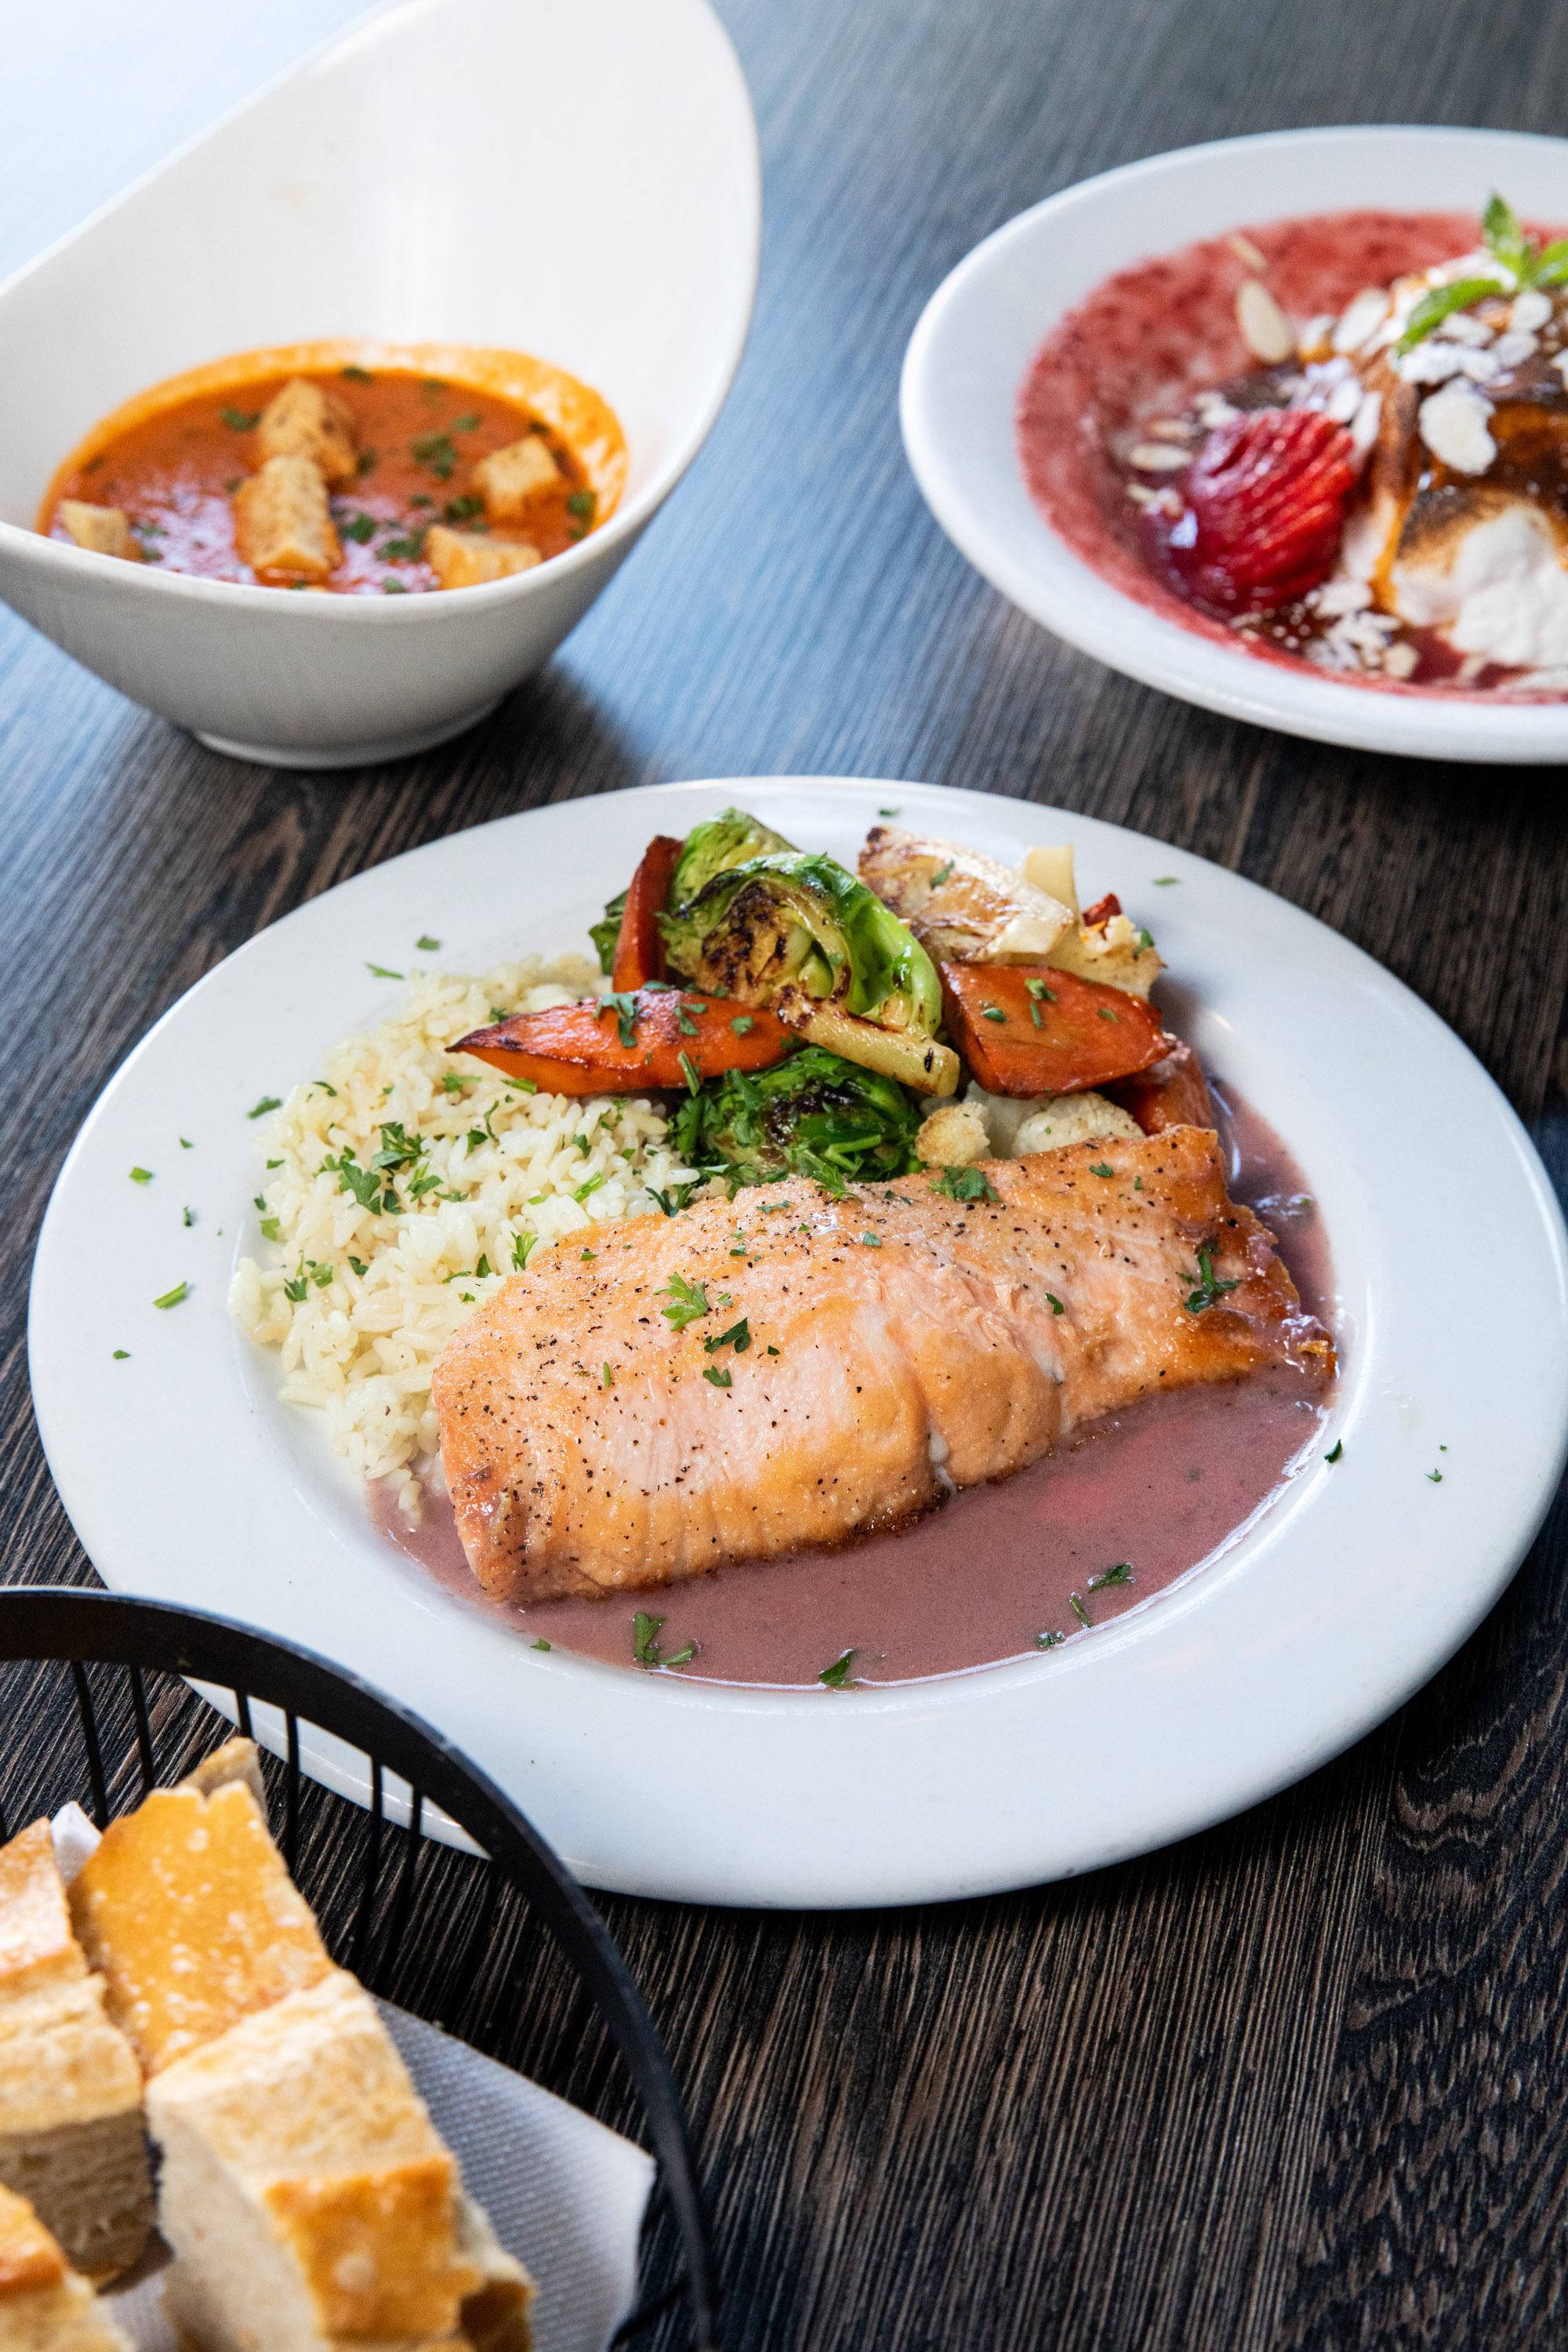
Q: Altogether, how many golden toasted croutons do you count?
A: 5